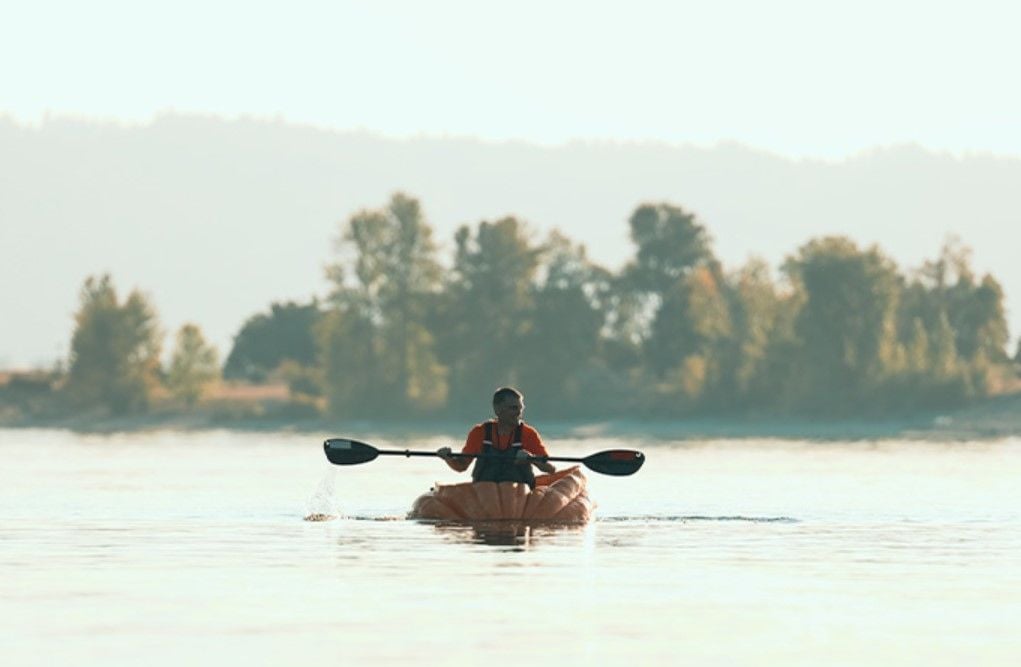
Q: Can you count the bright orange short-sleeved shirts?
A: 1